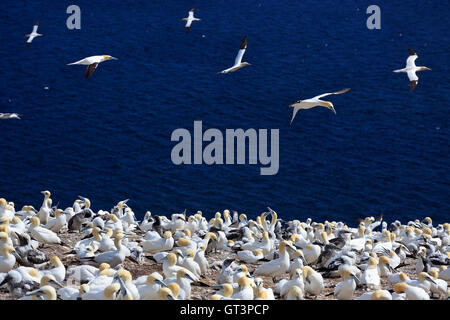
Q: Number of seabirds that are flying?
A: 7